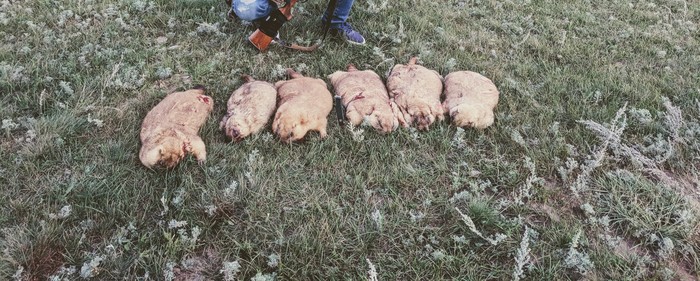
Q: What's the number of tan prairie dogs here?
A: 6